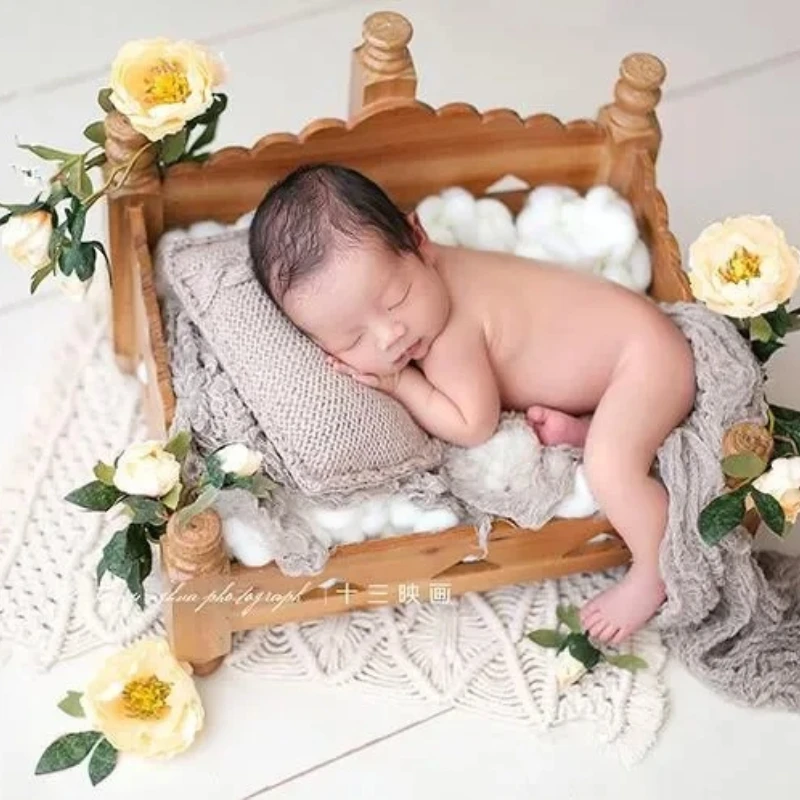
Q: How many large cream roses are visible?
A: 3